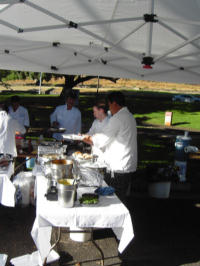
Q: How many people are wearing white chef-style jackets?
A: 5